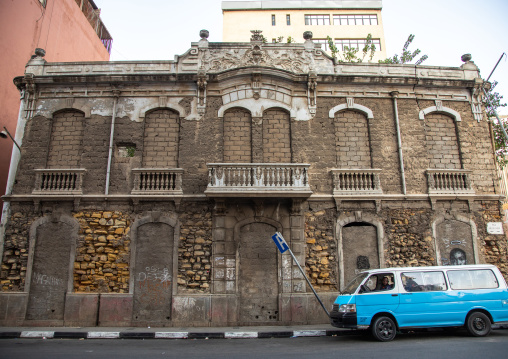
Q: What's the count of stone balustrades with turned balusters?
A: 5